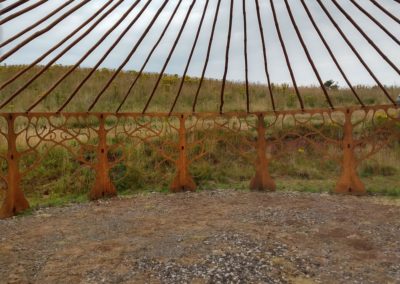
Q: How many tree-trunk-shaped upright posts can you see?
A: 5